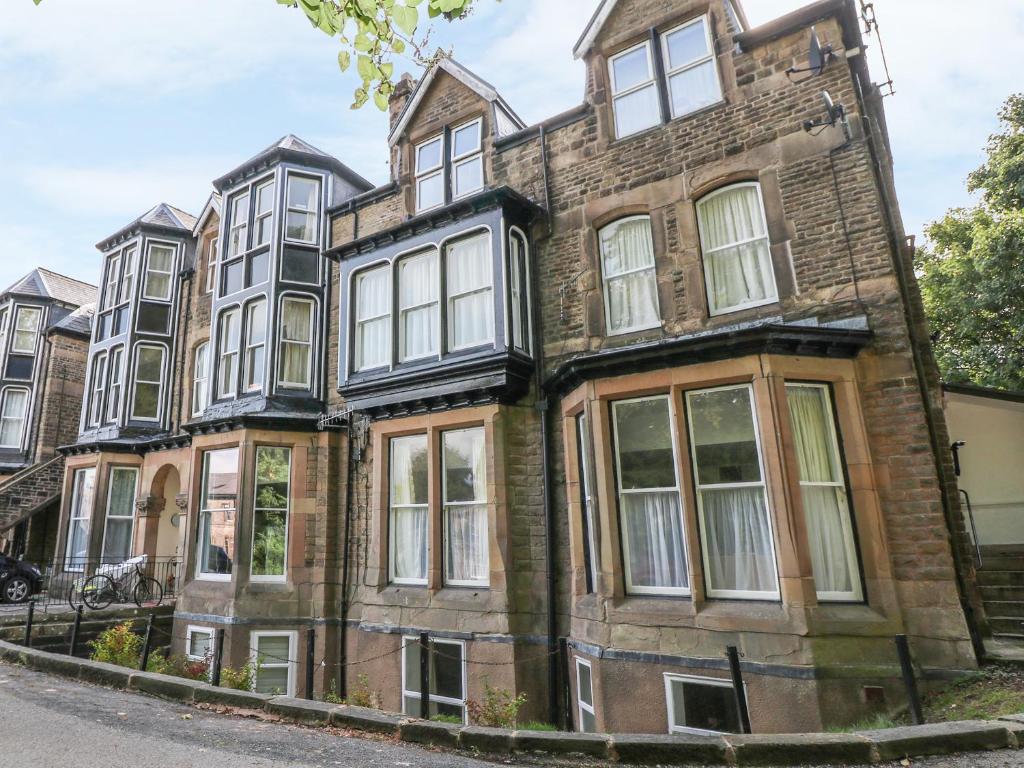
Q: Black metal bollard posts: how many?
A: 9